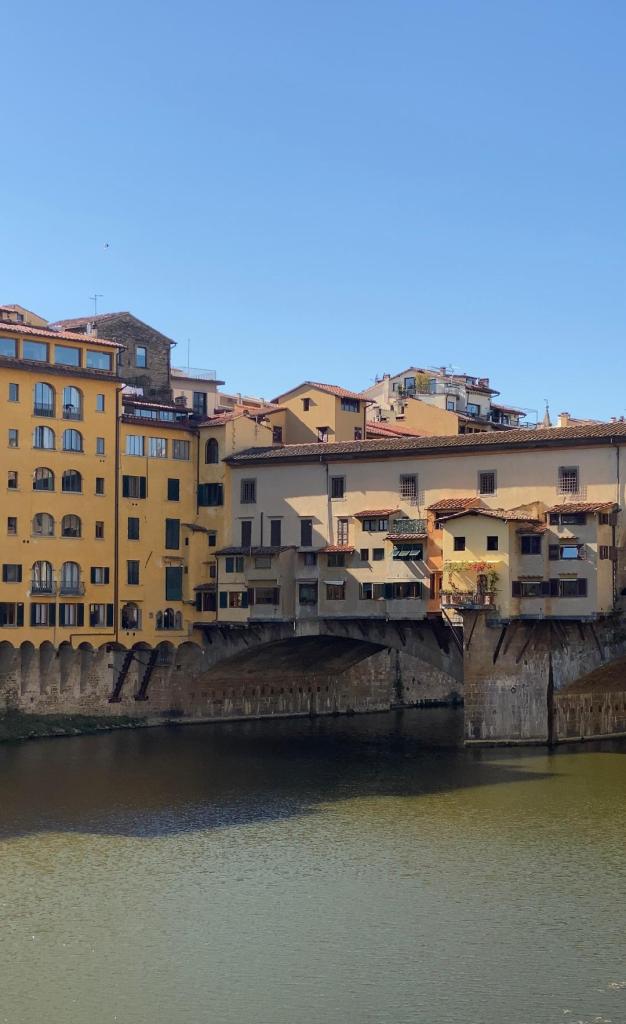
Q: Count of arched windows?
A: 15